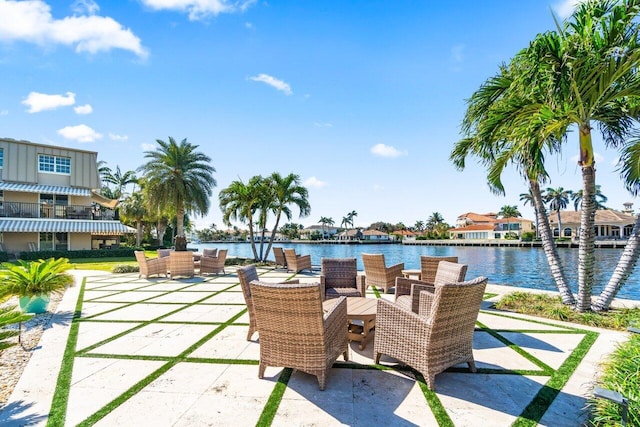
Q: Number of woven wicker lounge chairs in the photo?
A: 14